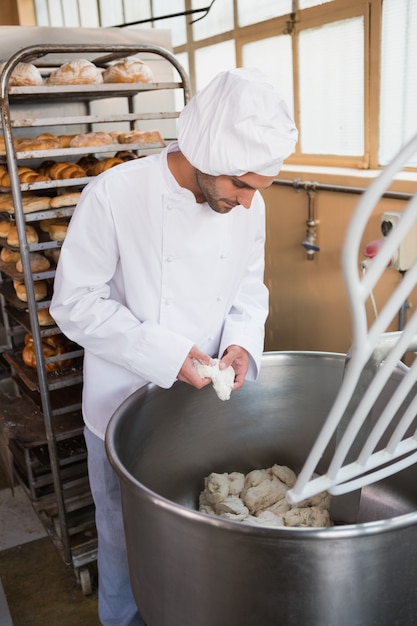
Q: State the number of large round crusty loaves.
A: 3